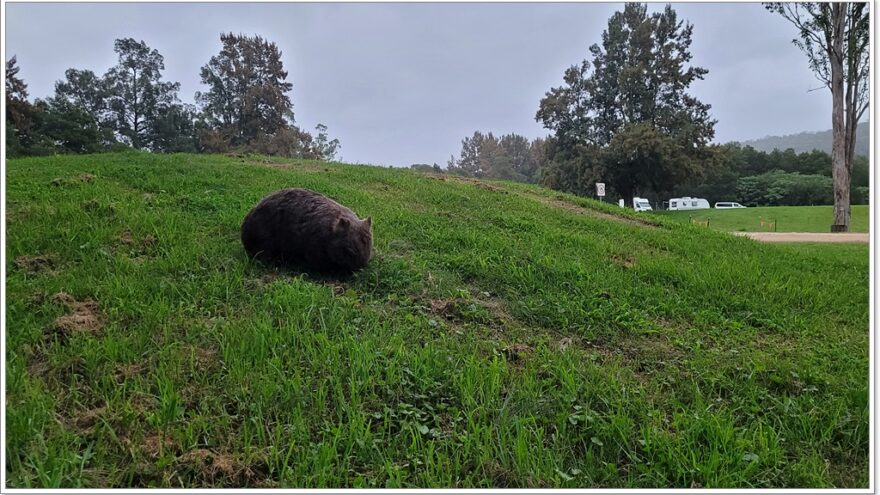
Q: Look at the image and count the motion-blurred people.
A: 0